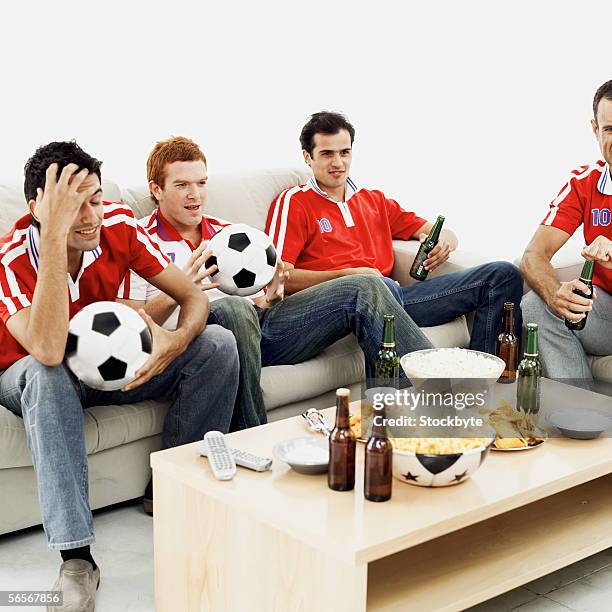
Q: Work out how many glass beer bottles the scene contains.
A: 7